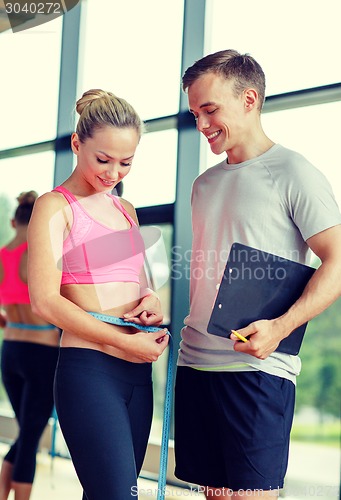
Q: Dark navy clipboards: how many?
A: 1